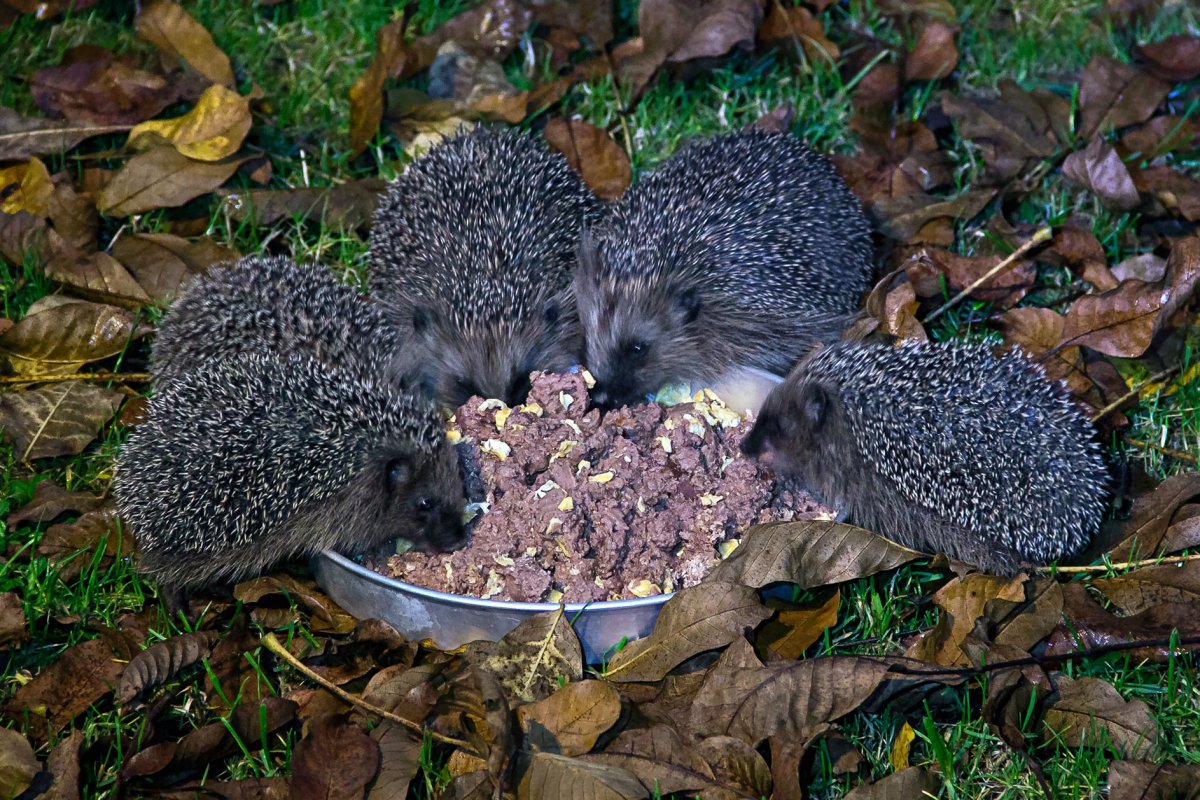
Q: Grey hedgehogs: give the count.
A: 5